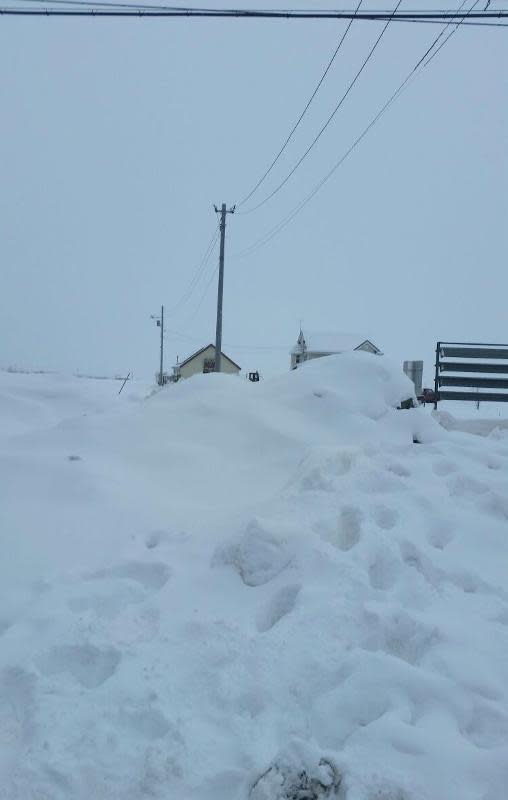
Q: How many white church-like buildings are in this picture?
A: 1